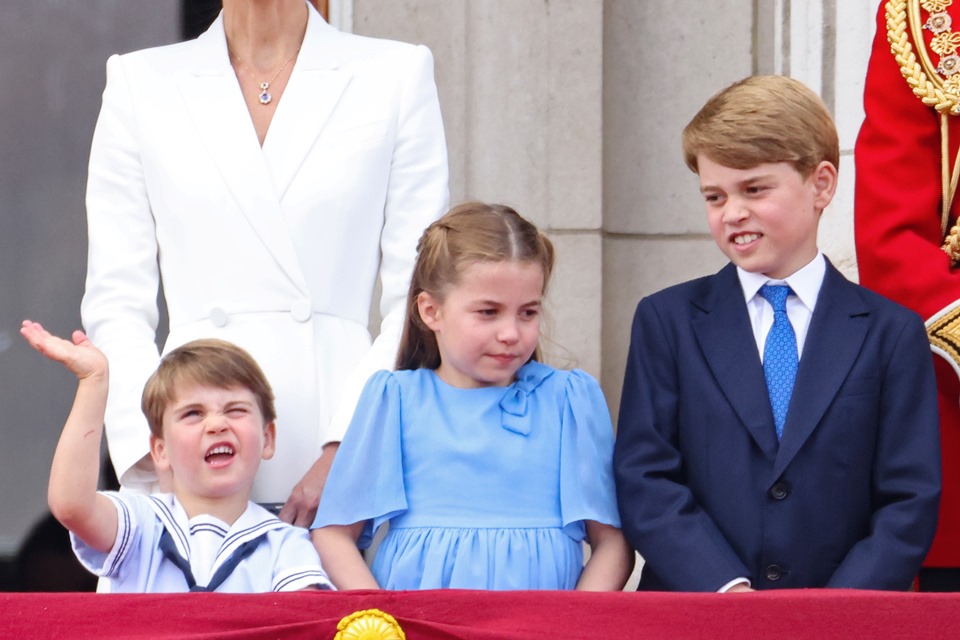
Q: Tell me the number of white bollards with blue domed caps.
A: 0